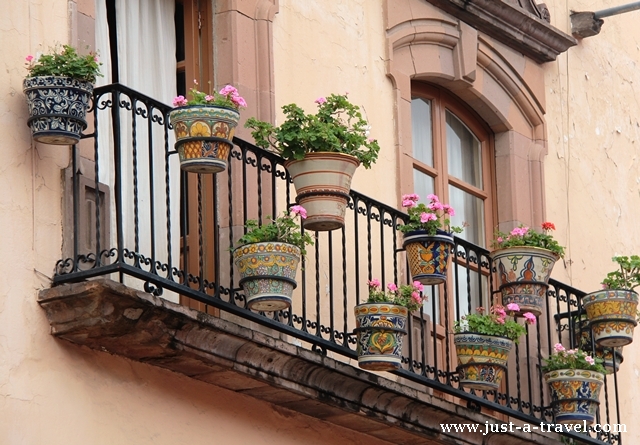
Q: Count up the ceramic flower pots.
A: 11